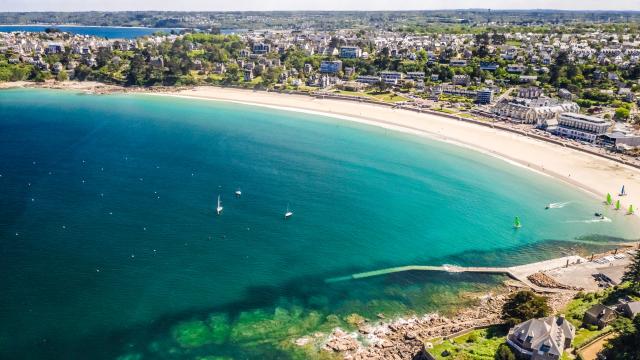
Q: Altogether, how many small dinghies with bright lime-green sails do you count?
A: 4